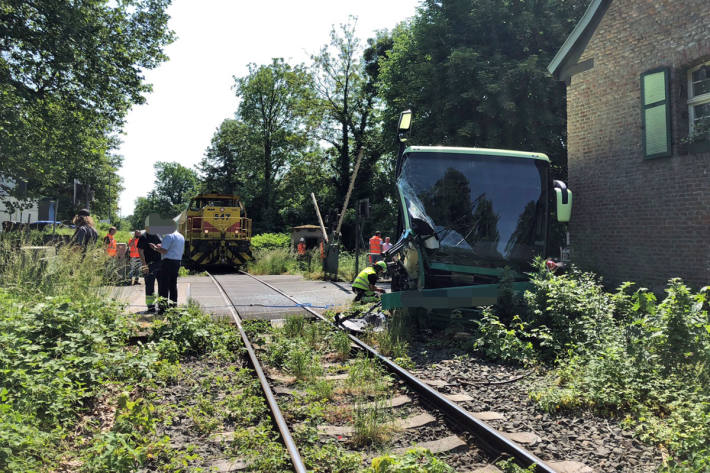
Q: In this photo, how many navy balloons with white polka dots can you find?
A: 0